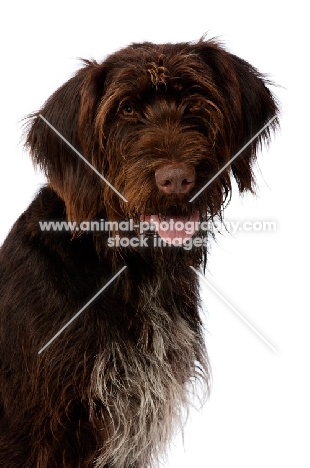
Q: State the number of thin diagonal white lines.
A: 4